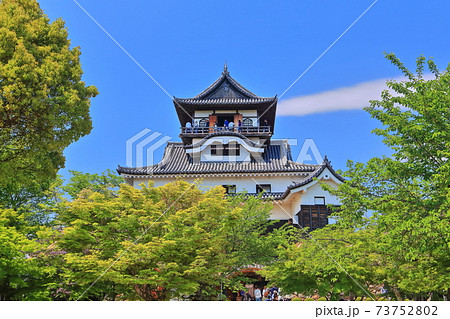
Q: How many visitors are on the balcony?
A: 8